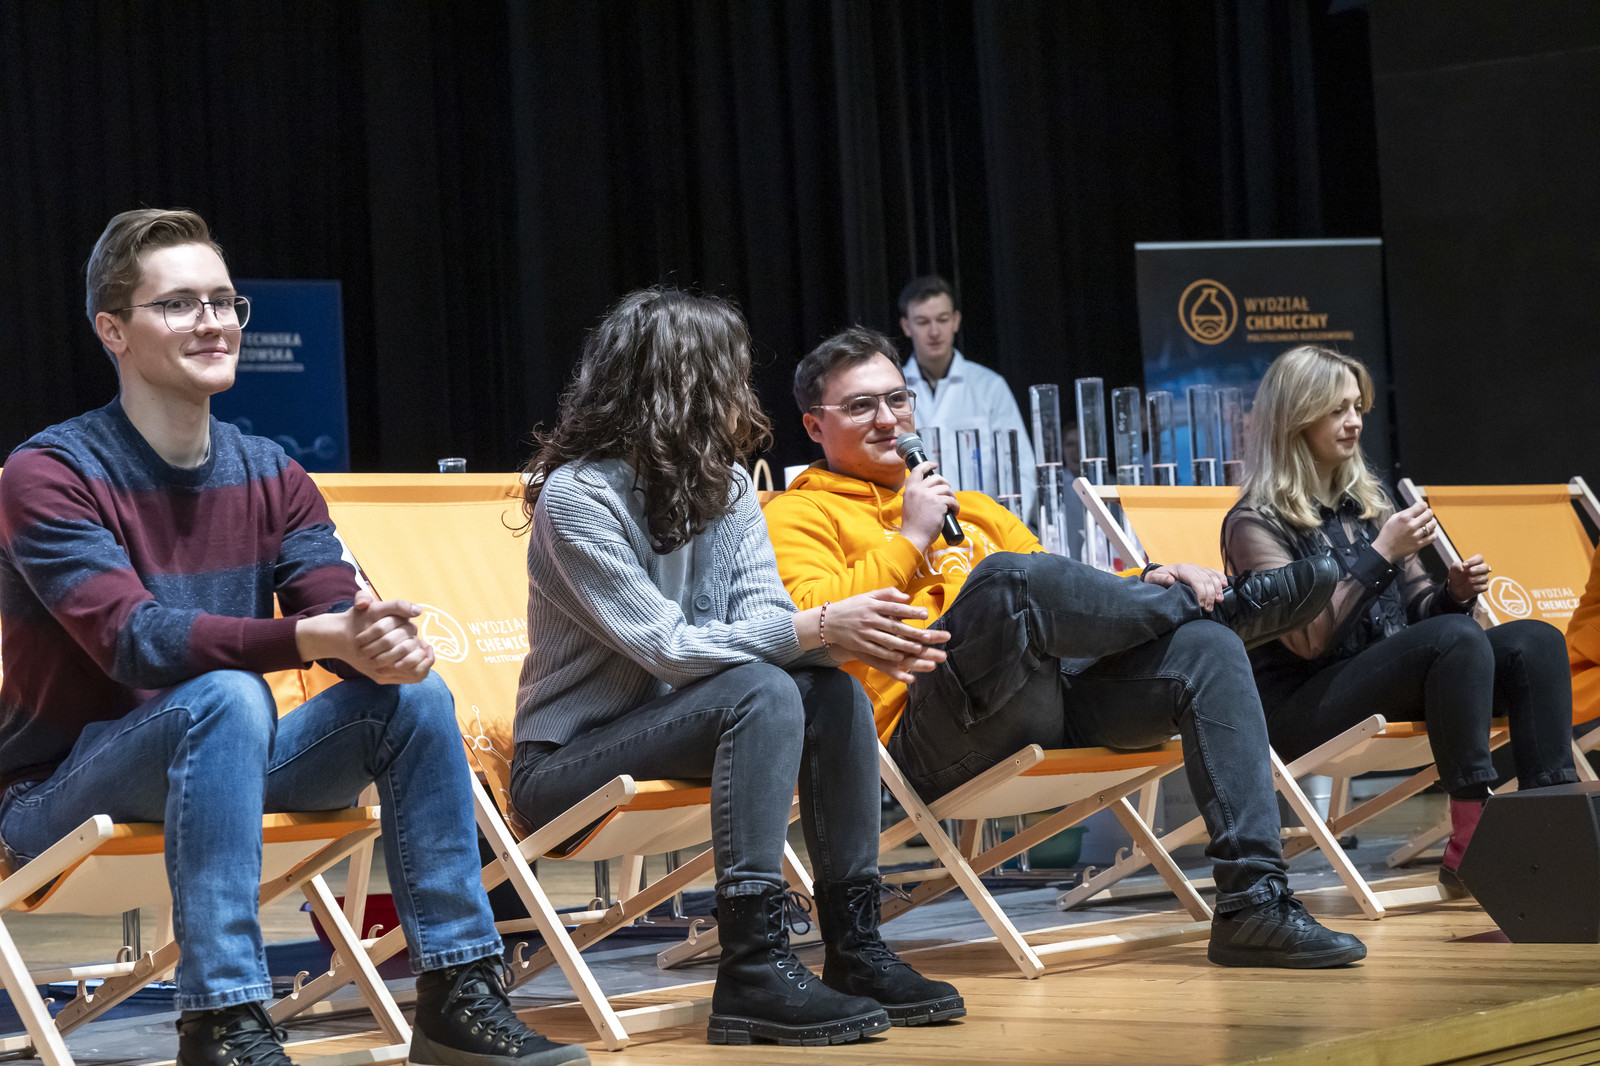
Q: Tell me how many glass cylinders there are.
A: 9